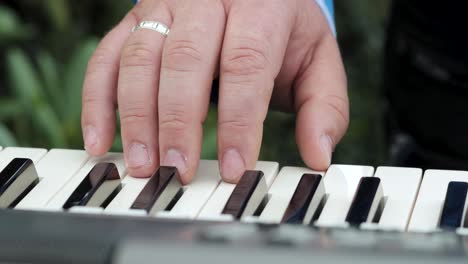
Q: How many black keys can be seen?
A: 7